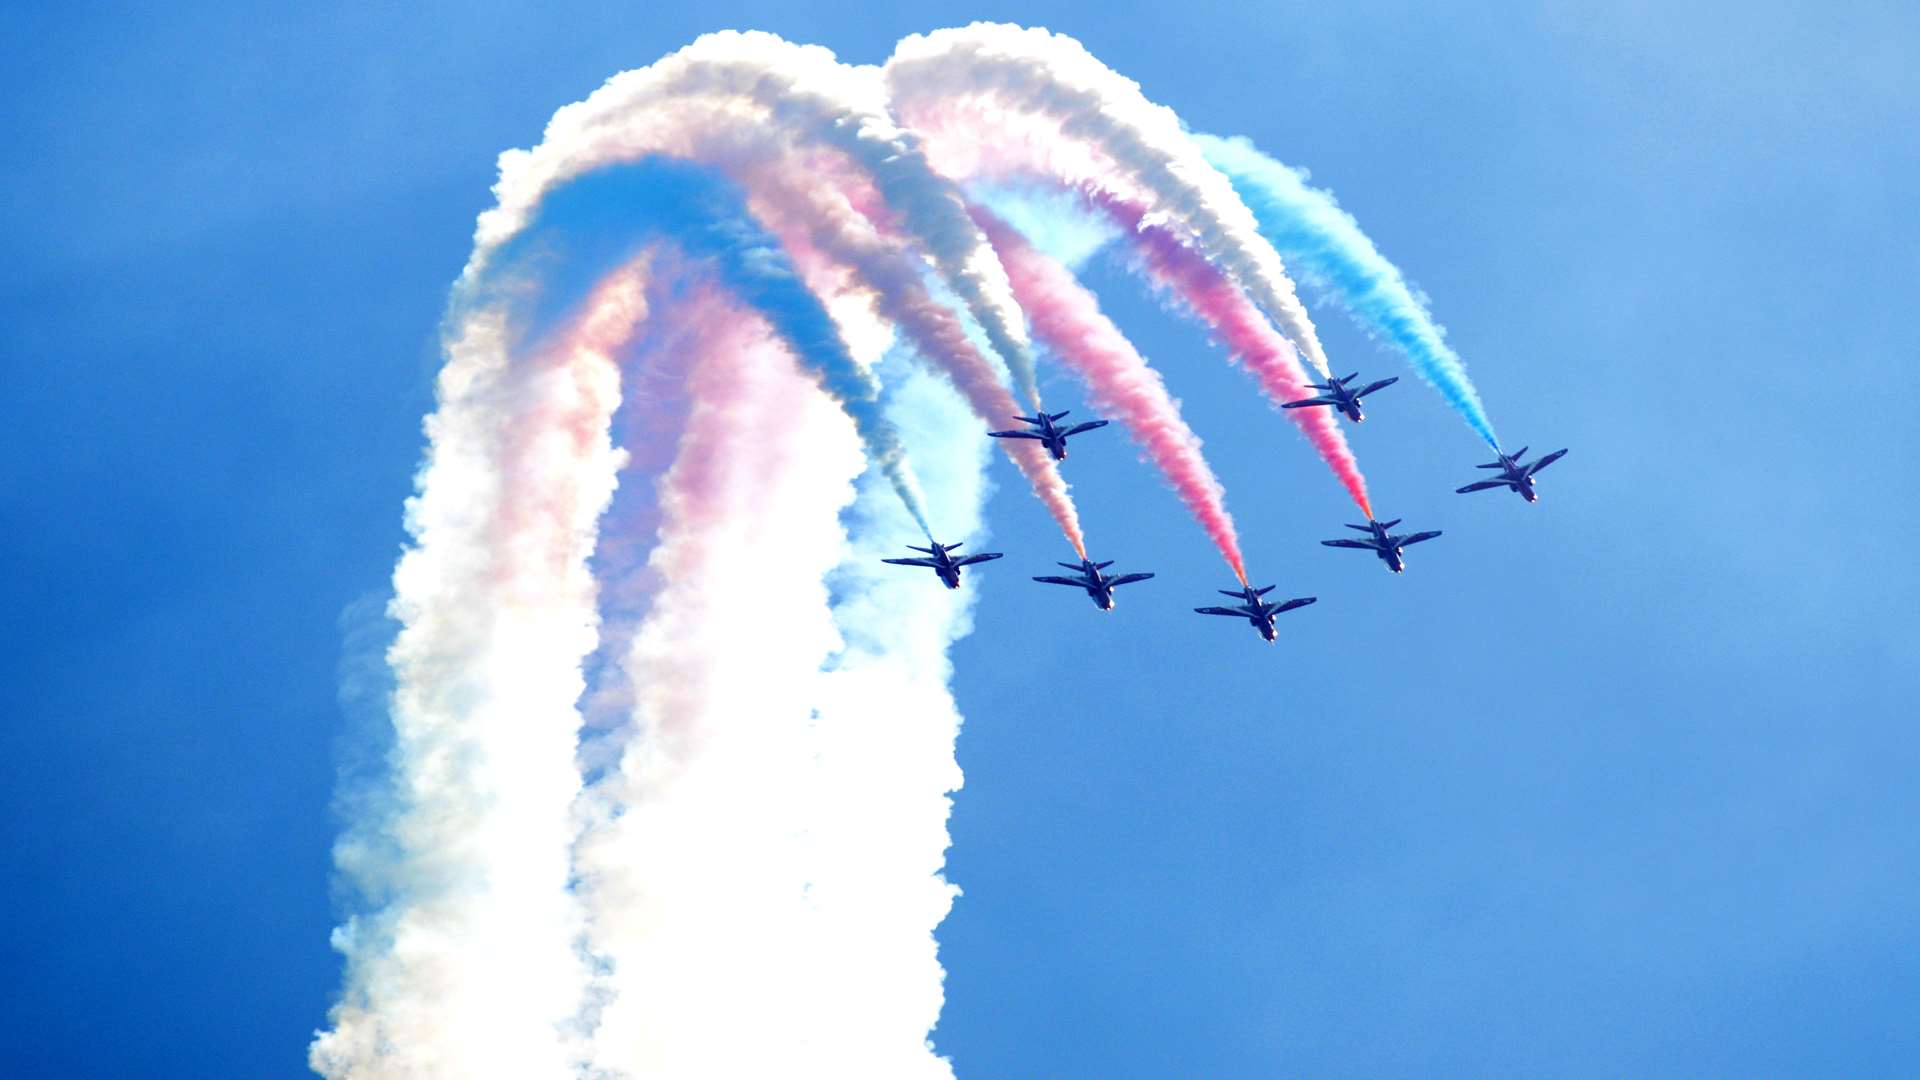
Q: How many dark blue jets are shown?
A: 7